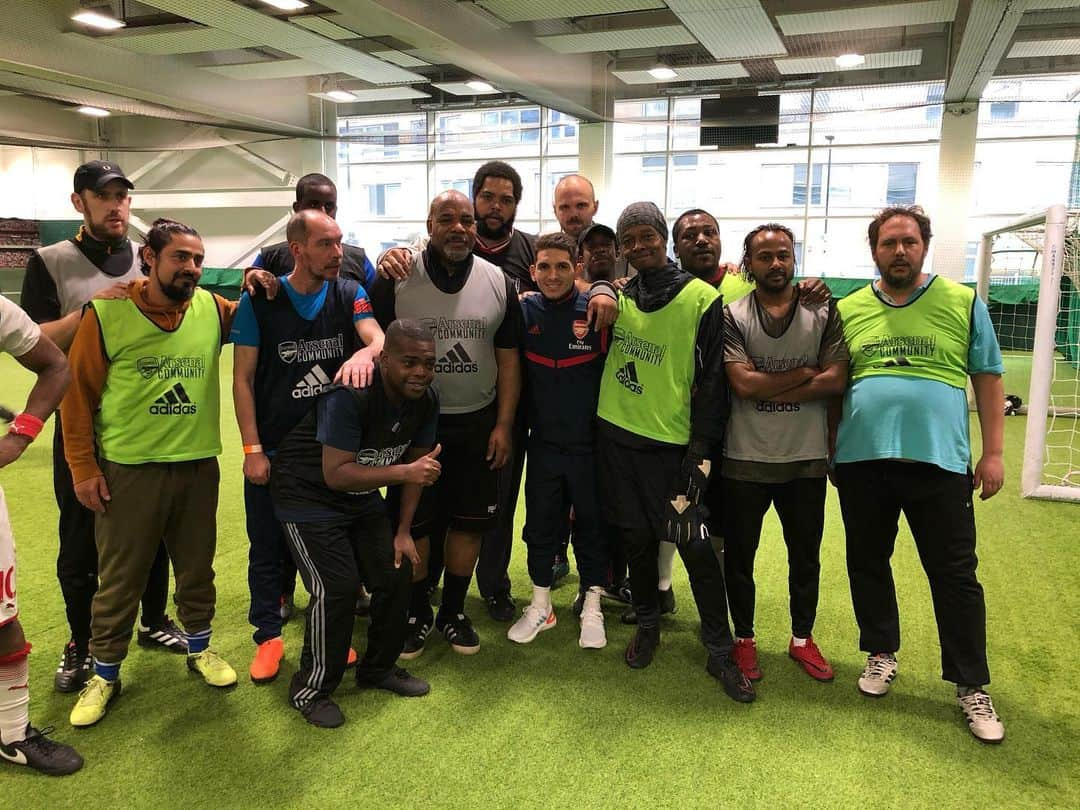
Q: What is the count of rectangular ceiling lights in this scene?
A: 7